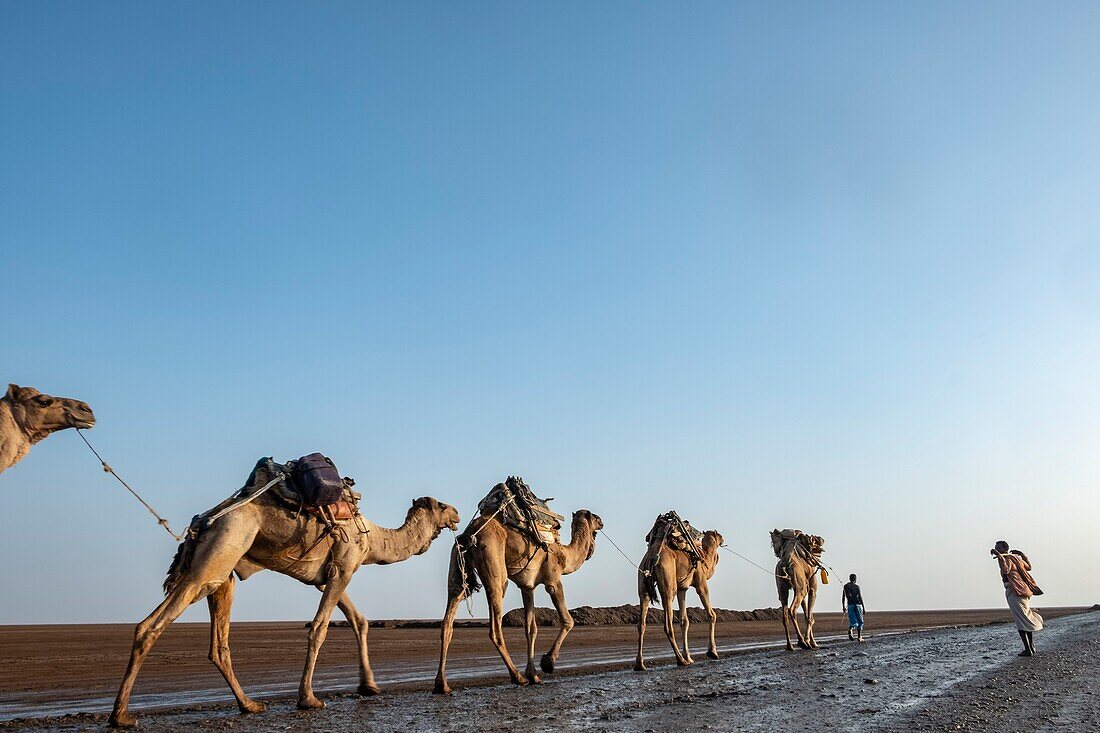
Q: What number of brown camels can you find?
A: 5